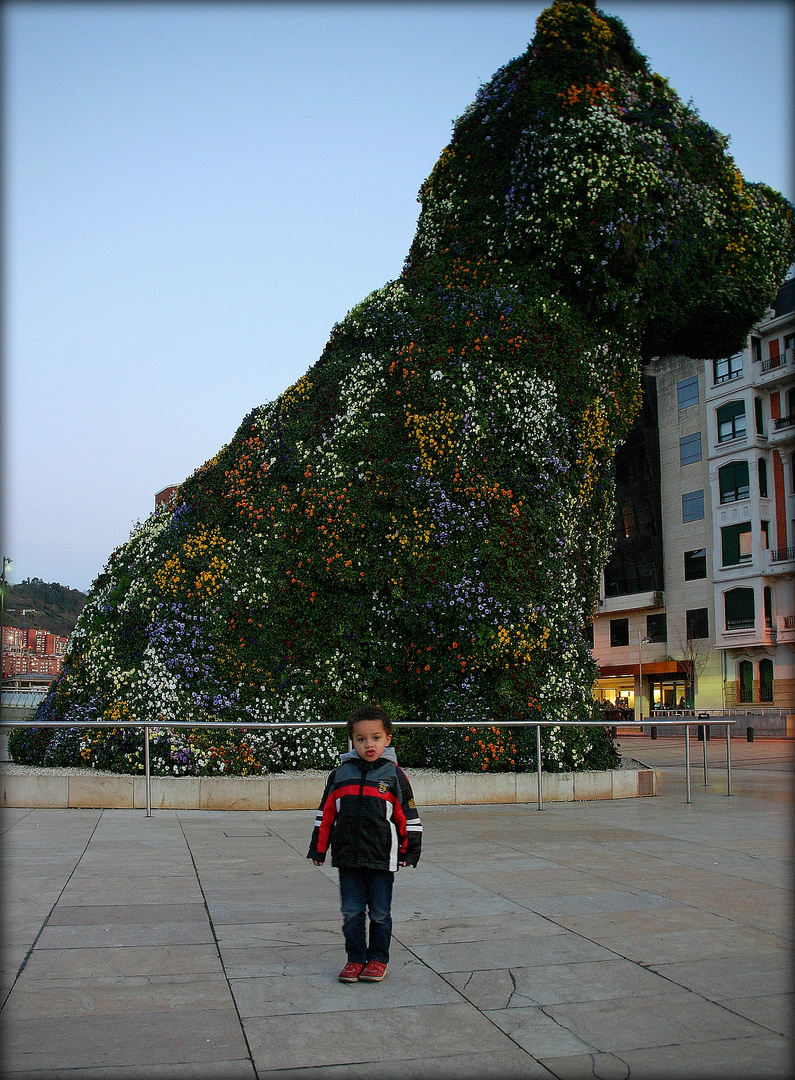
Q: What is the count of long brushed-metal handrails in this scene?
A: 1